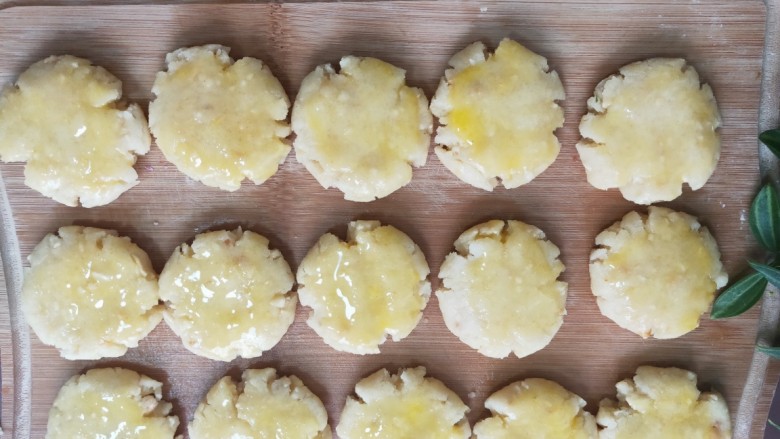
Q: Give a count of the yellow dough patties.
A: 15